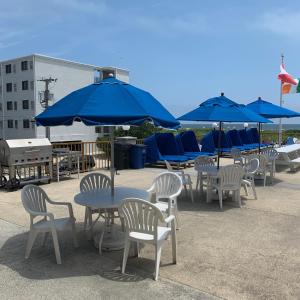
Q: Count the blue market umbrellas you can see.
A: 3